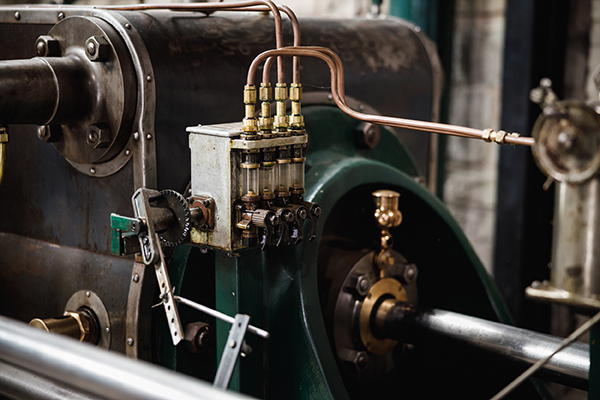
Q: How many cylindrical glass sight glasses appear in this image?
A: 4